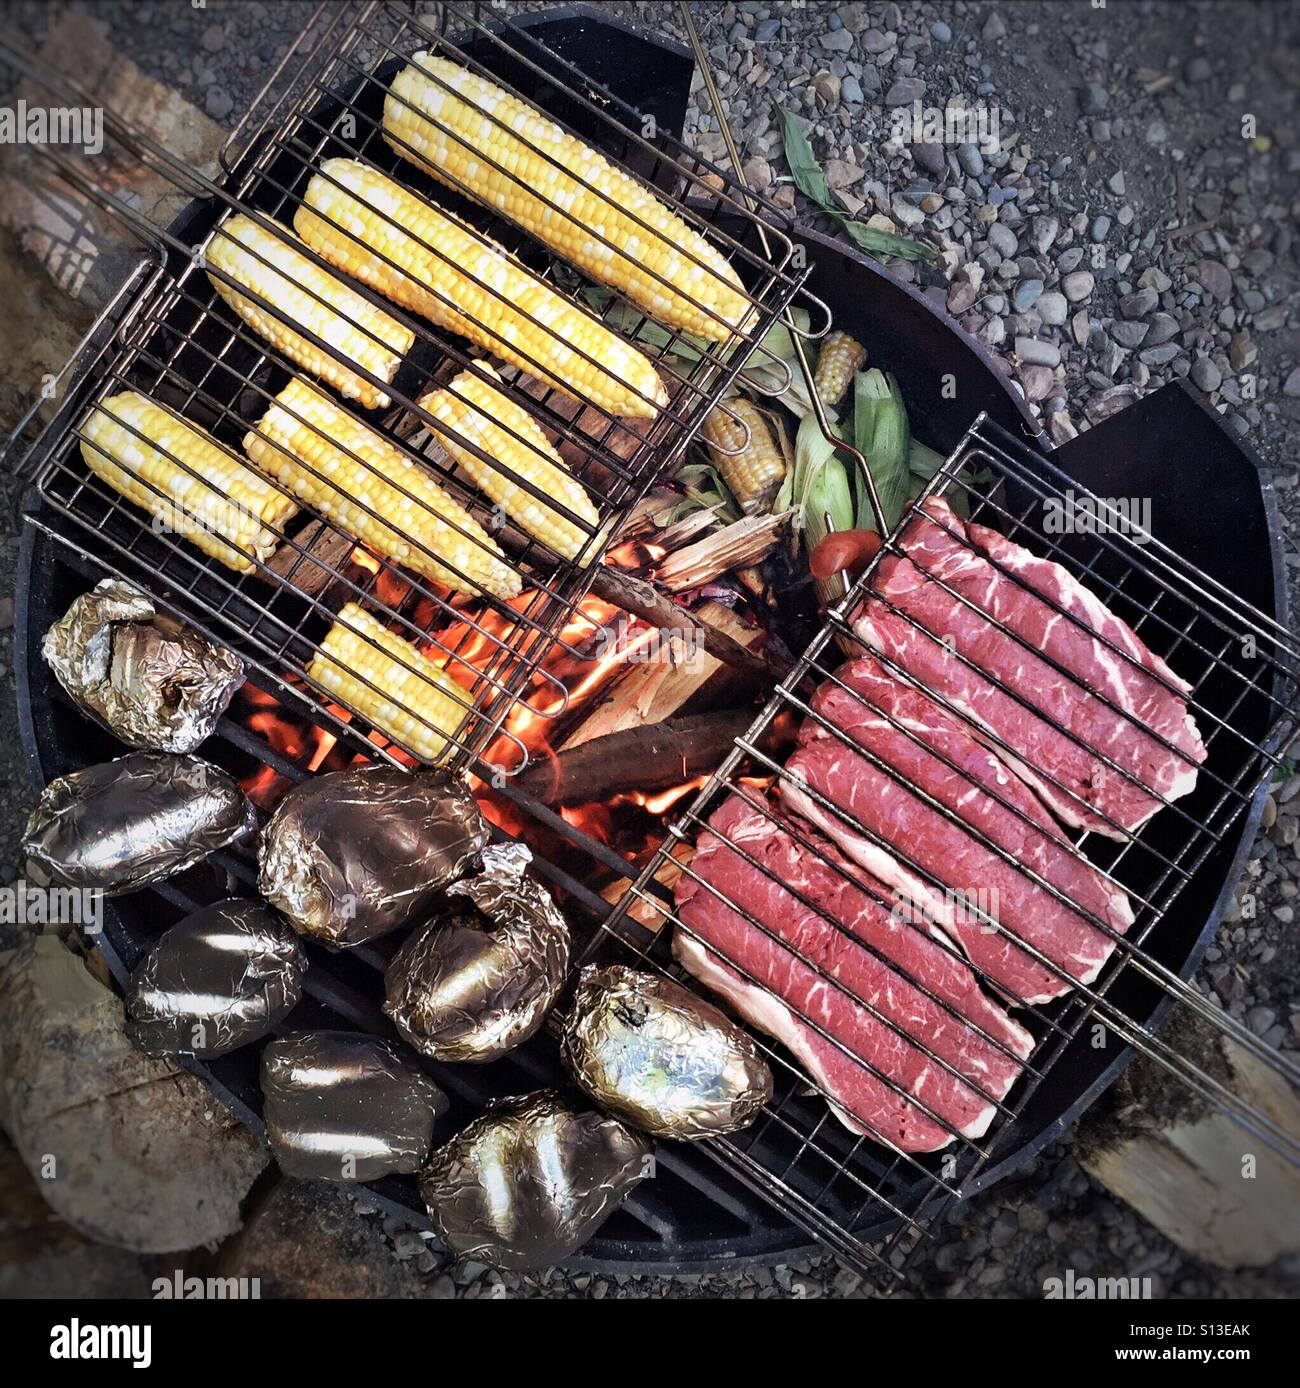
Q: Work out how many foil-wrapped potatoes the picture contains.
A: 8